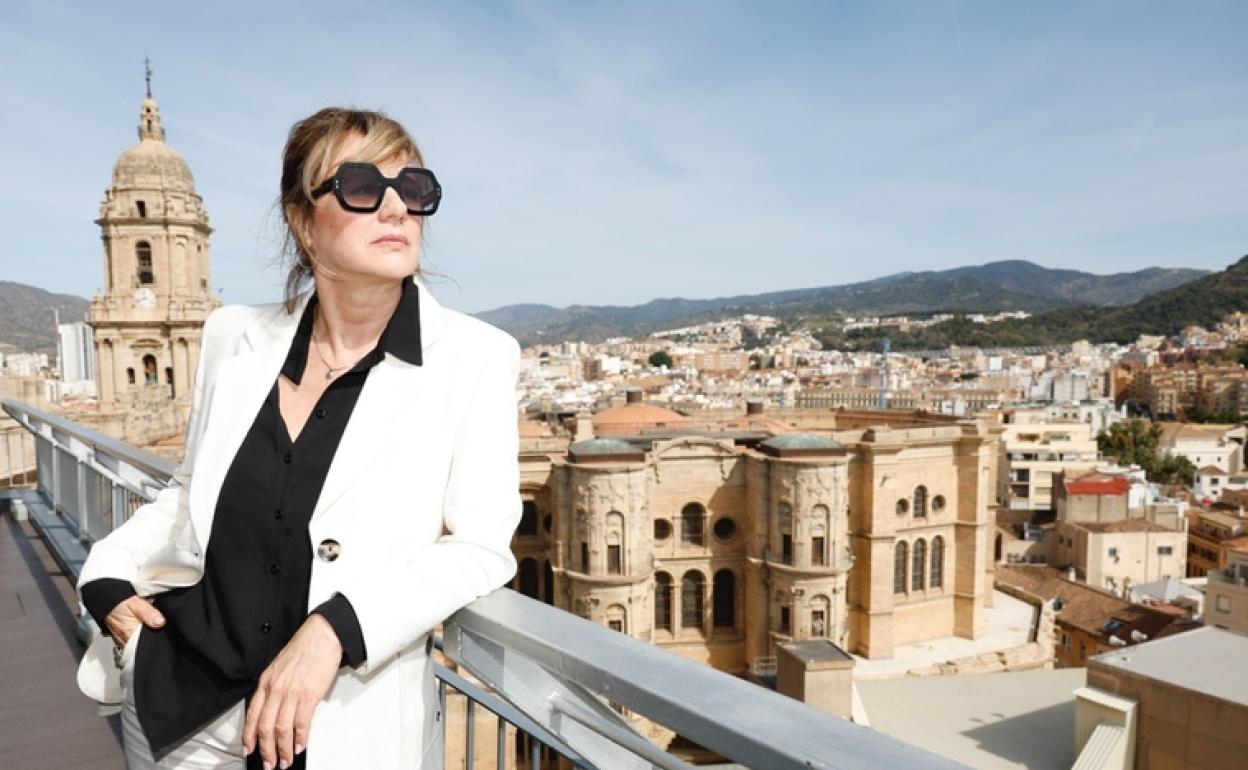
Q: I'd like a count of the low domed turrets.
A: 2